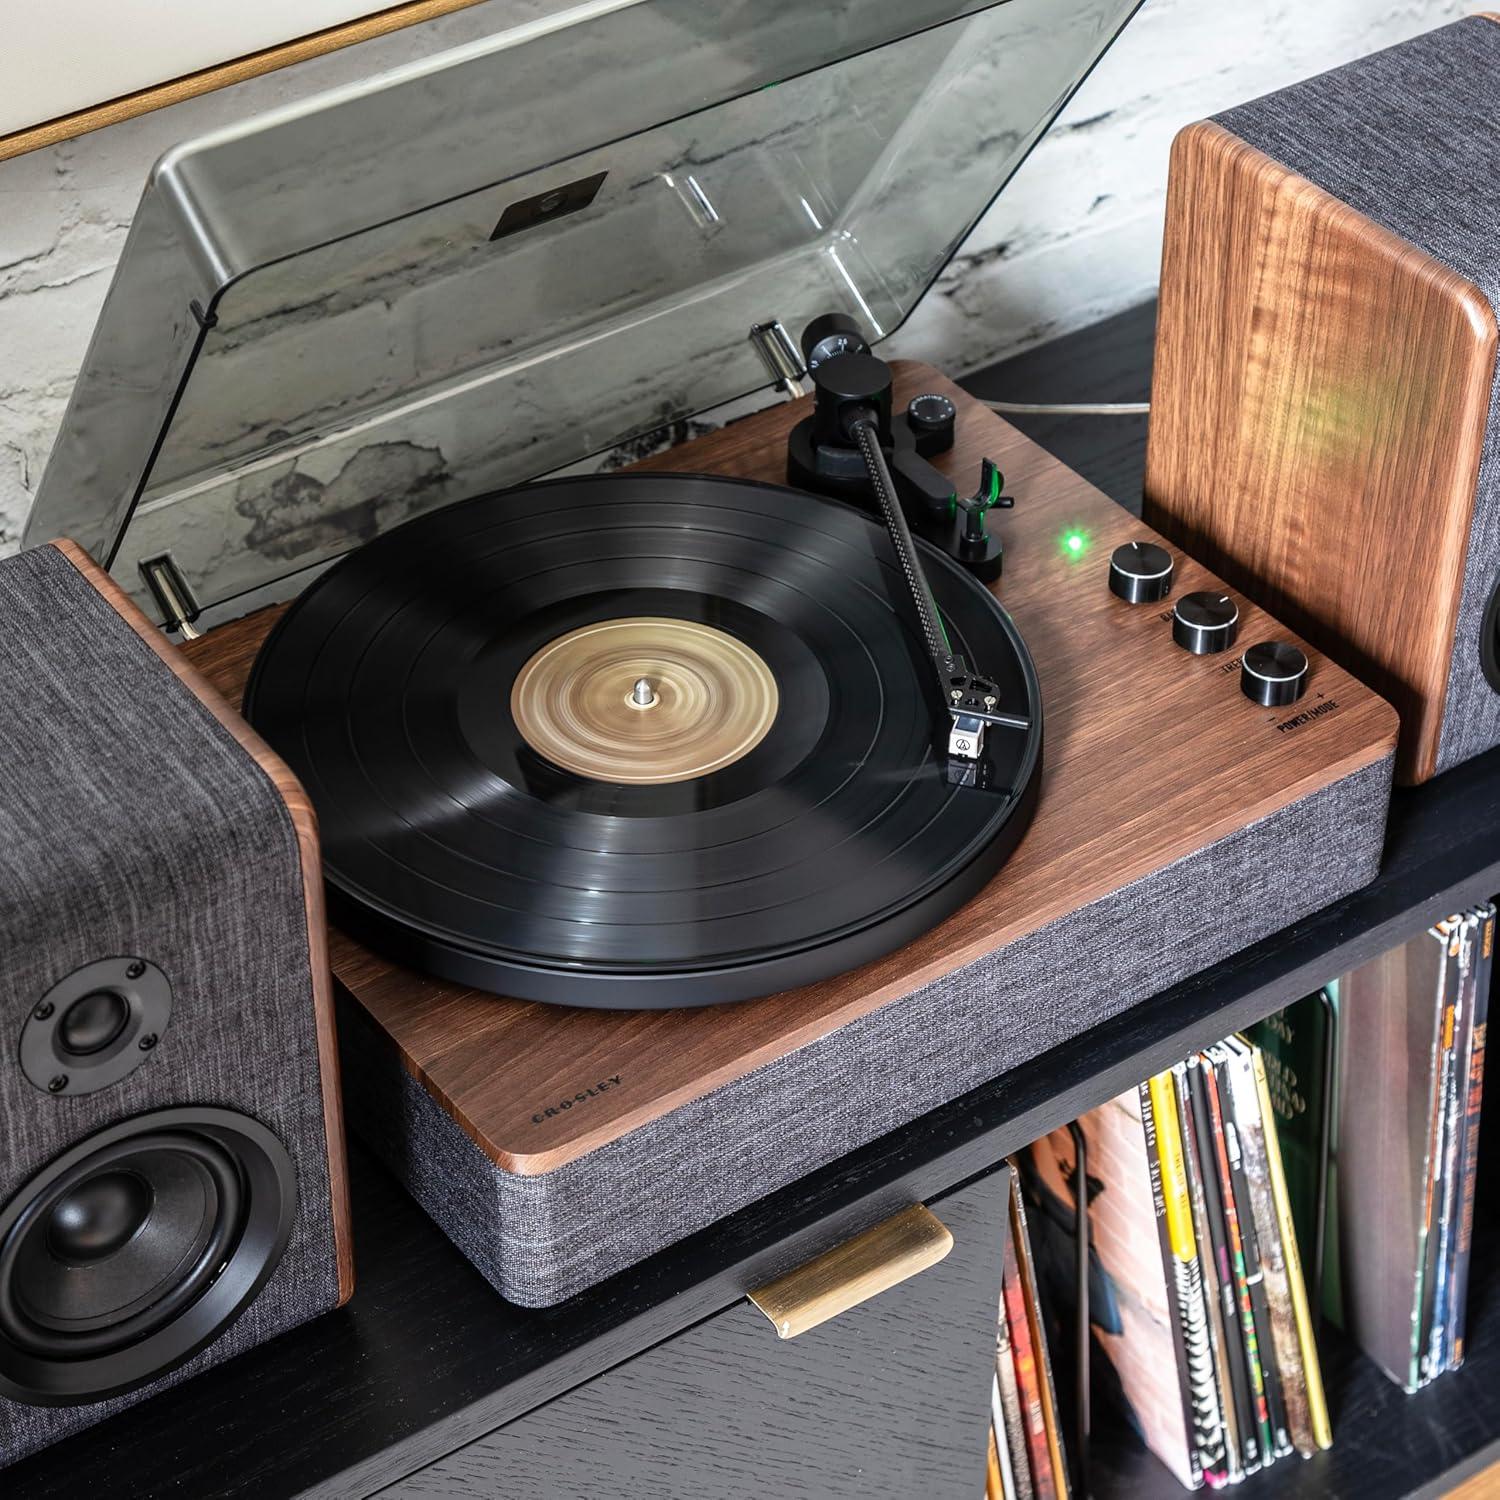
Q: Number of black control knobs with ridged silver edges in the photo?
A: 3